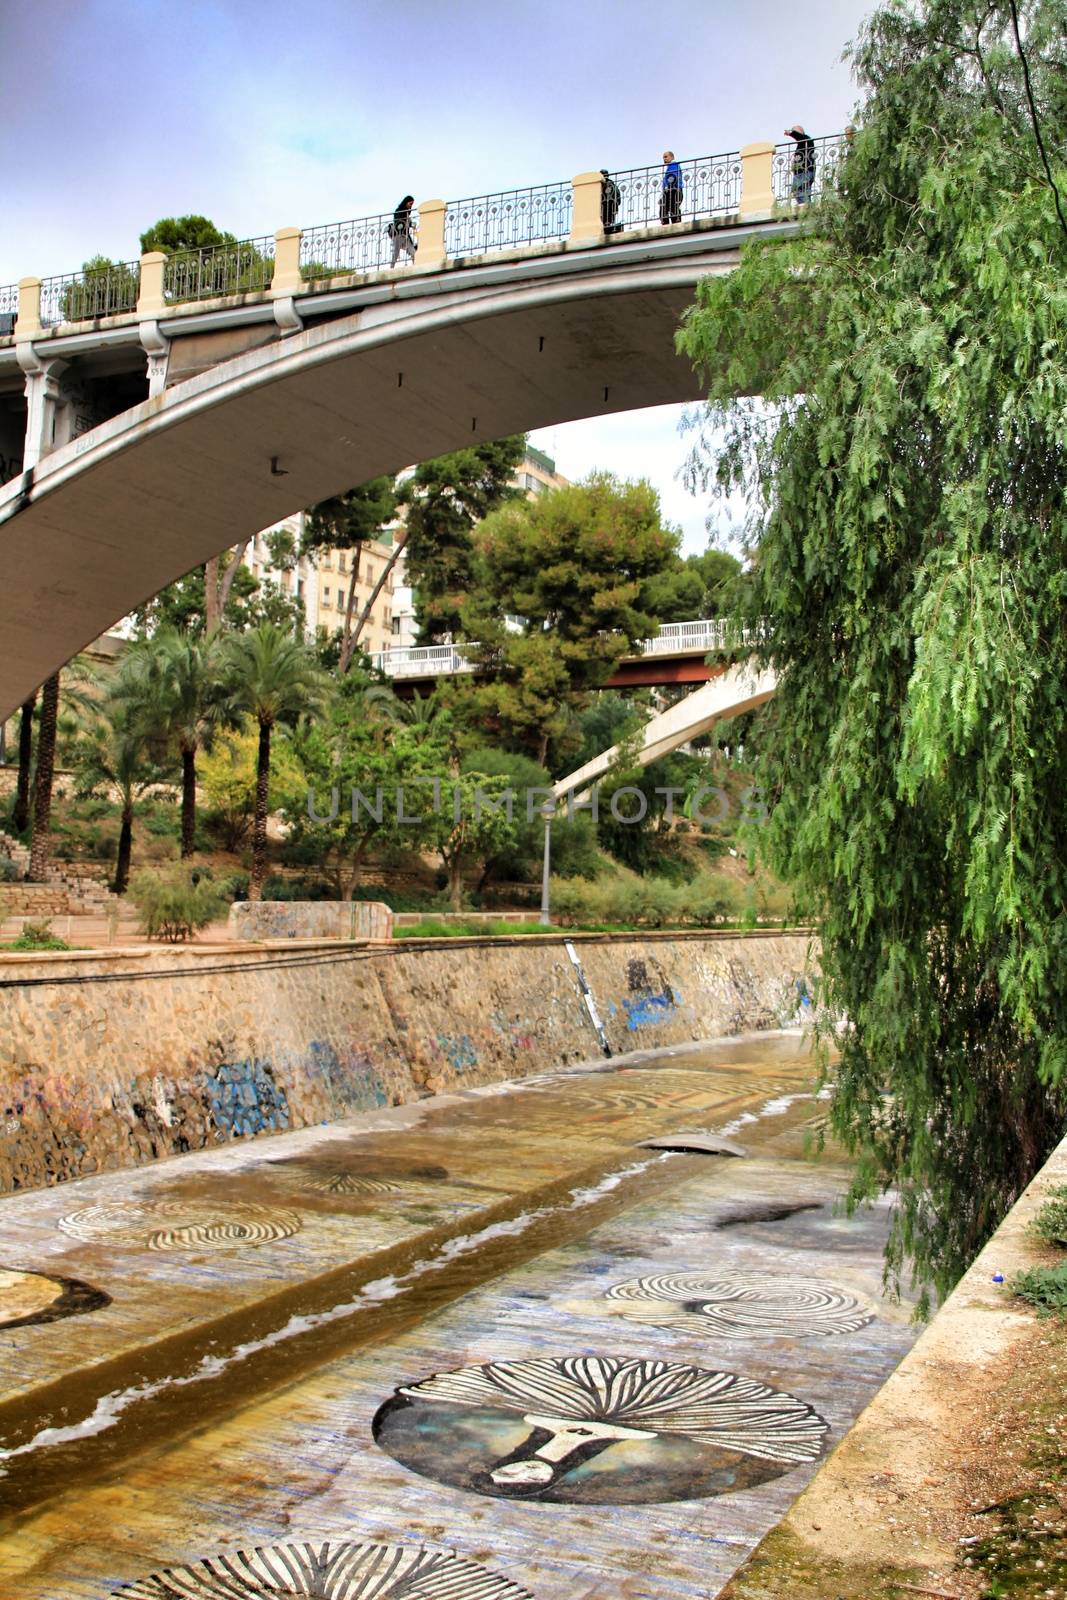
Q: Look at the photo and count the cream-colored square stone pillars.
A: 6